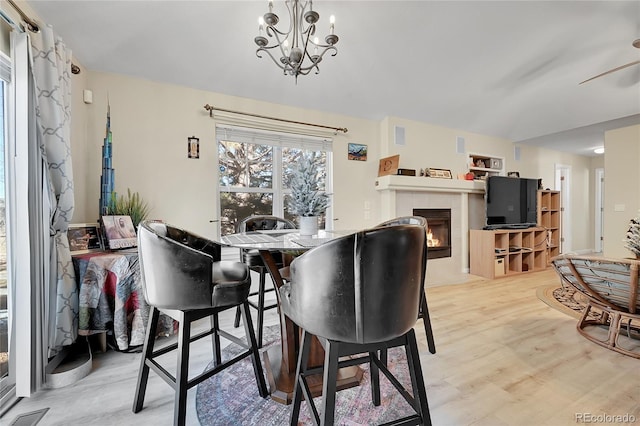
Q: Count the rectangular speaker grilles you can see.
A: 3